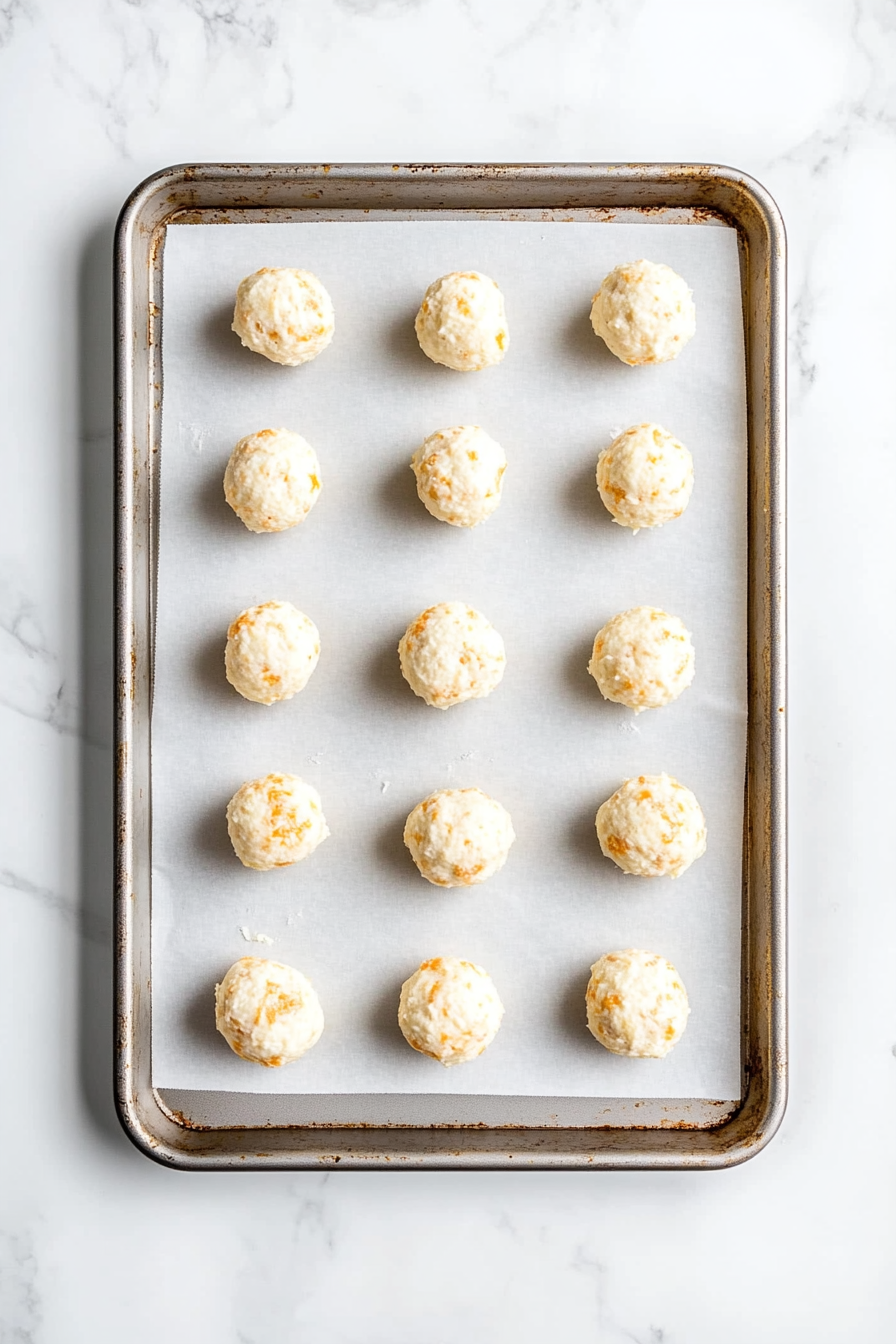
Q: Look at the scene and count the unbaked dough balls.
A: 15